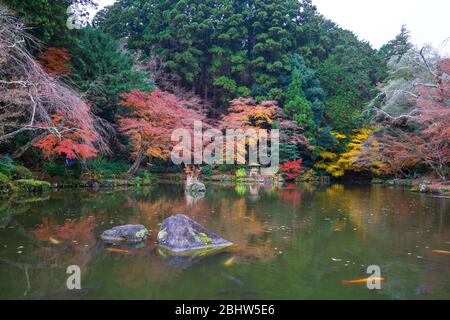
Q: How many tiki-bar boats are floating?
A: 0